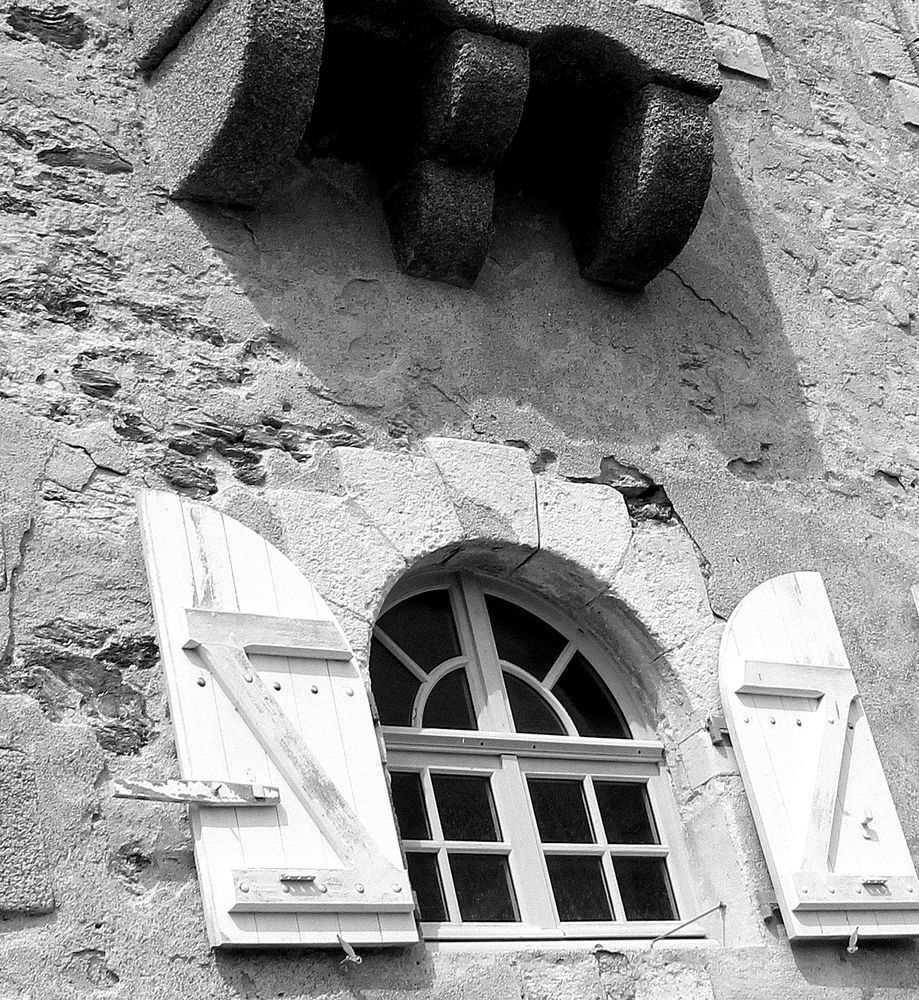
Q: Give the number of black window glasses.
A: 14